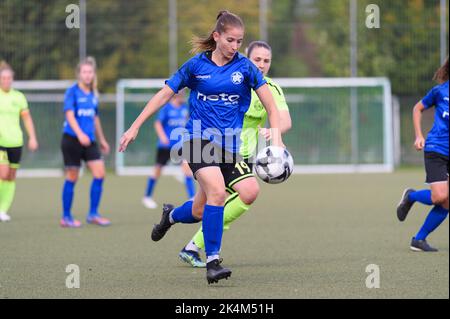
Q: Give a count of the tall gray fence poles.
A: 5